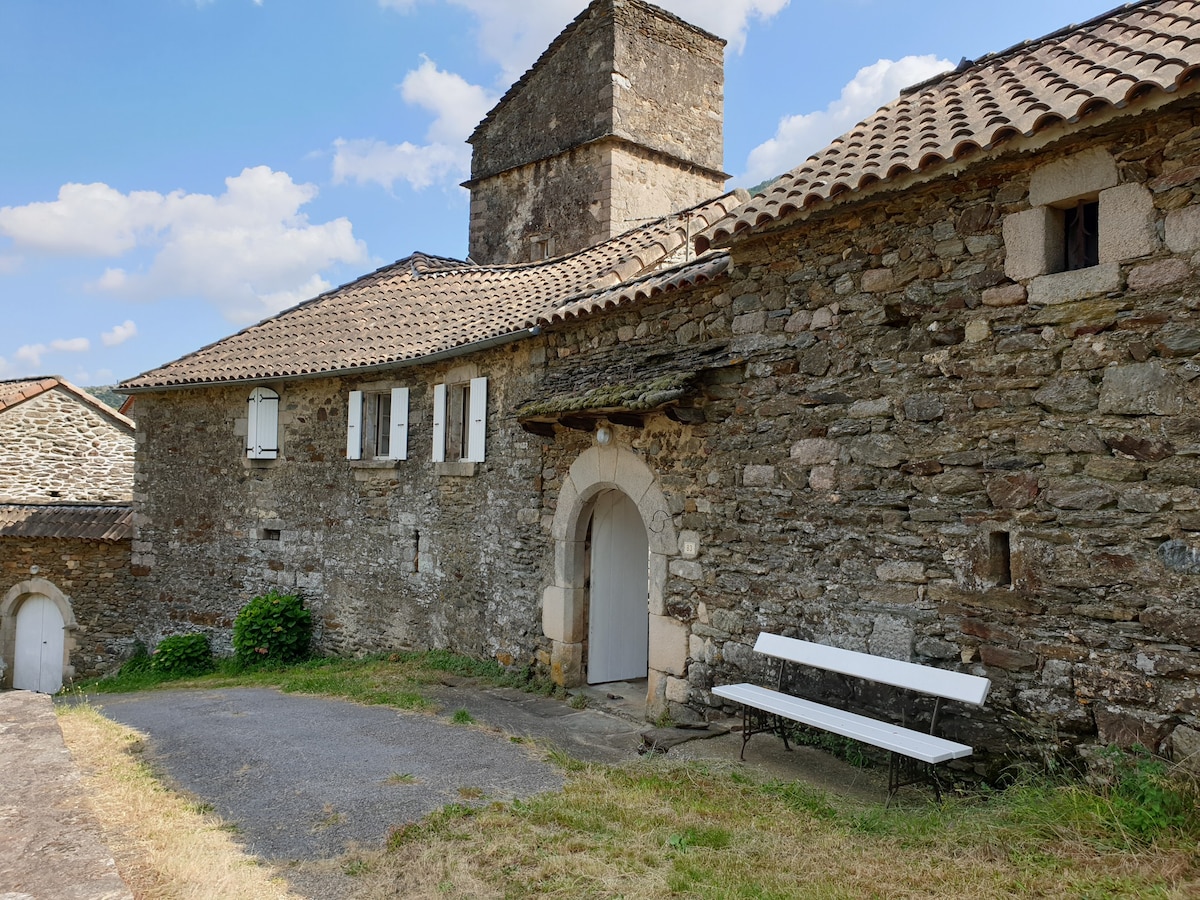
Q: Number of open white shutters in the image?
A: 4